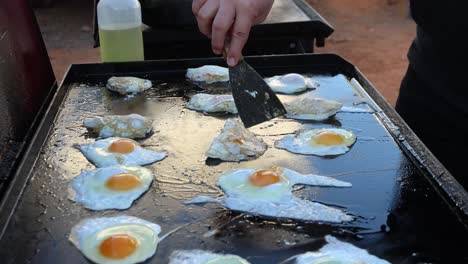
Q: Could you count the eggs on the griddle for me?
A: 14